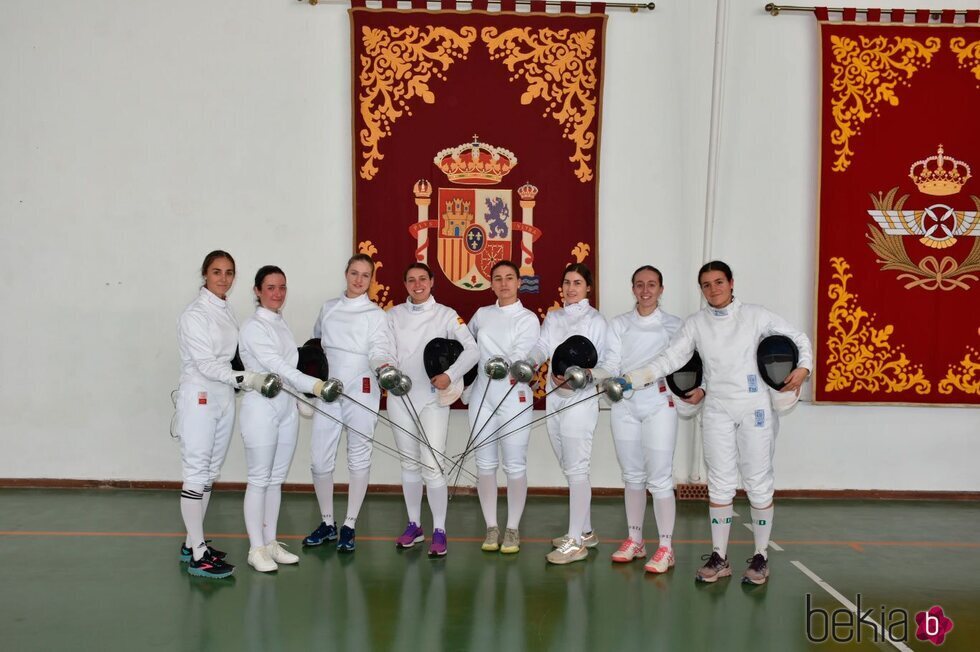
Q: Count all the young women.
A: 8